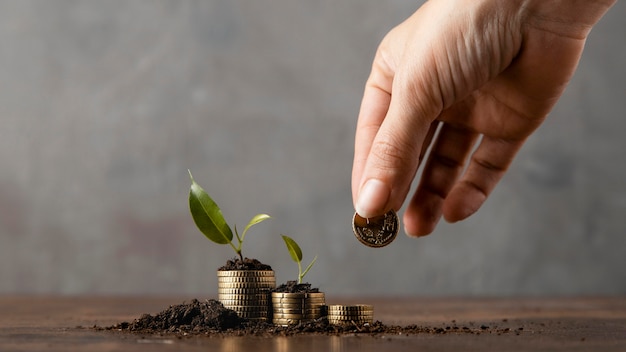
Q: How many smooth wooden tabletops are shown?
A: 1